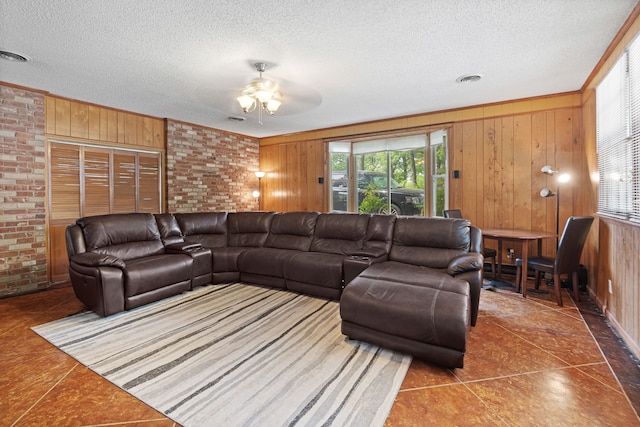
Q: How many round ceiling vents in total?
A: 3